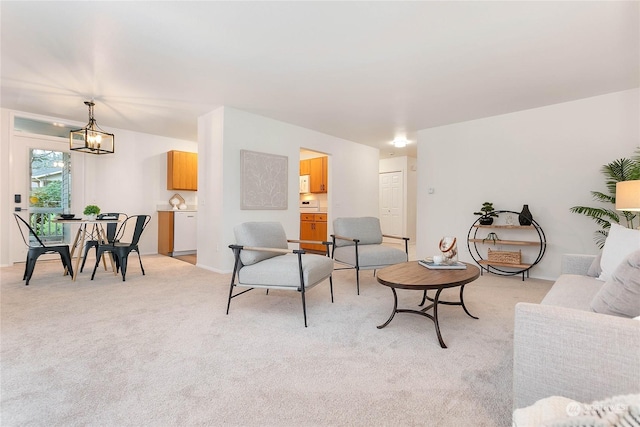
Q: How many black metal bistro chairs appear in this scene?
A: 3